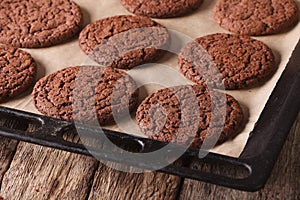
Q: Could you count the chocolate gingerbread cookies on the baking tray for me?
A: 8